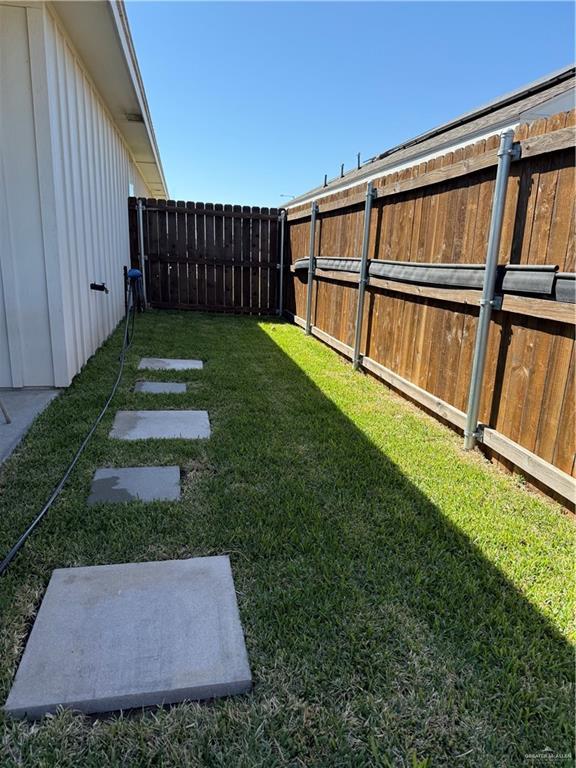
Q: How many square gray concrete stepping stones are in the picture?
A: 5